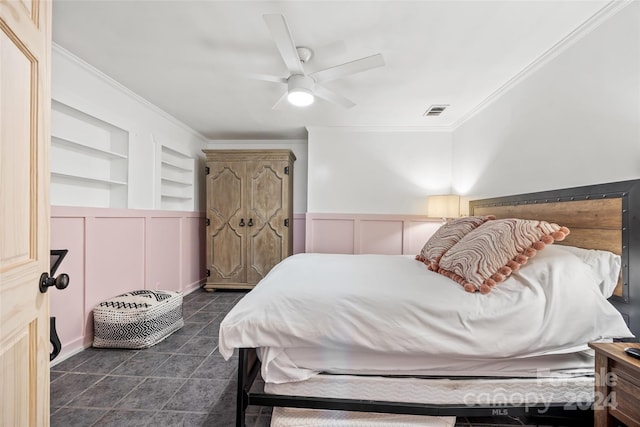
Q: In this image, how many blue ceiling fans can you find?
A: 0